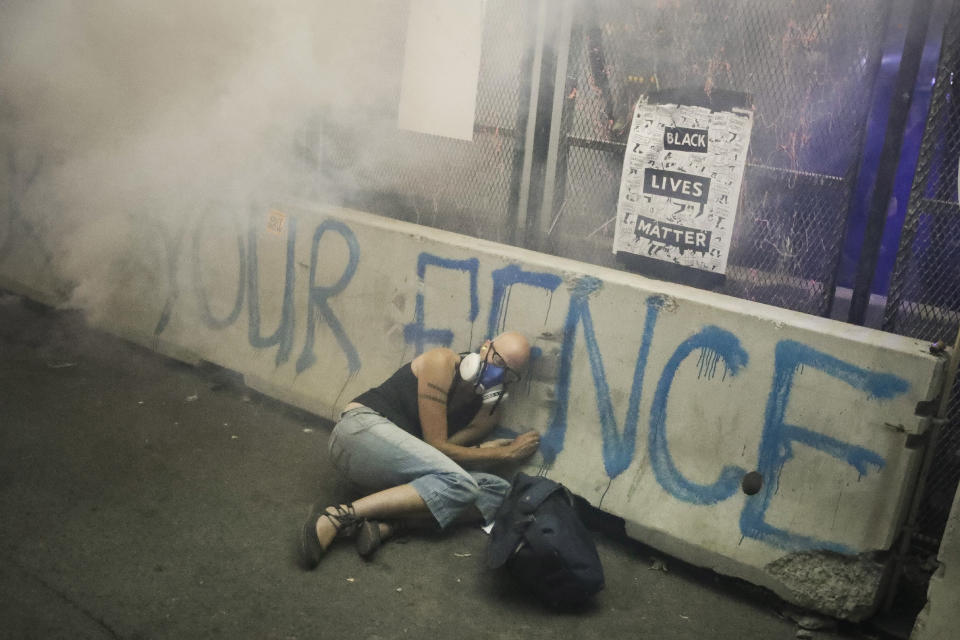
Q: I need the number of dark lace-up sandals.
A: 2